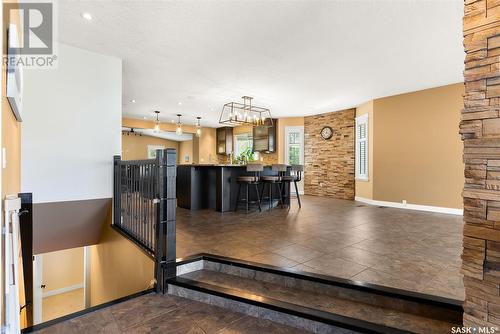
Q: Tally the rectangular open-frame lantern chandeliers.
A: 1